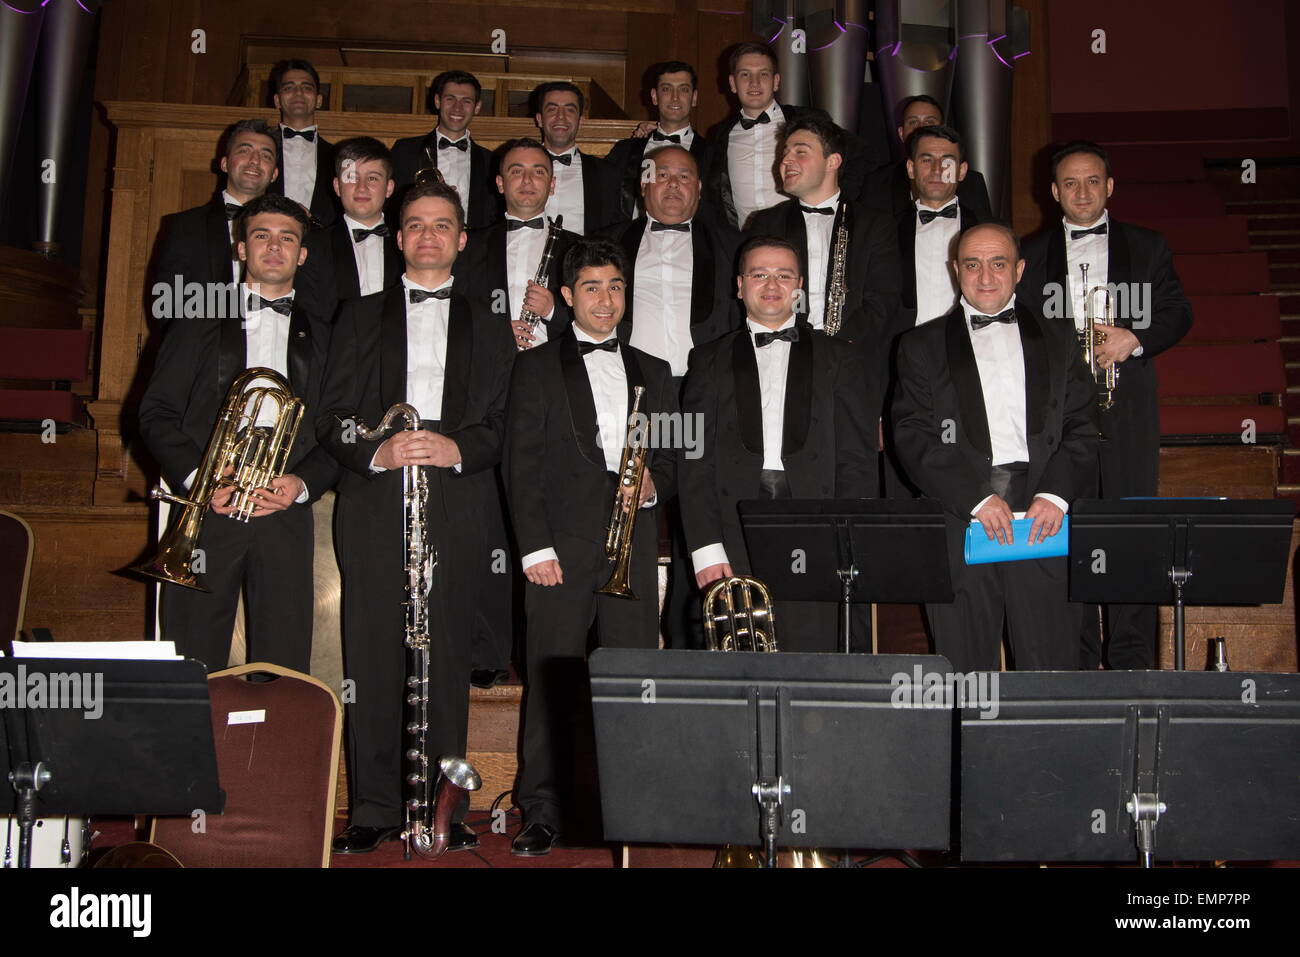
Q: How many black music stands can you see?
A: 5